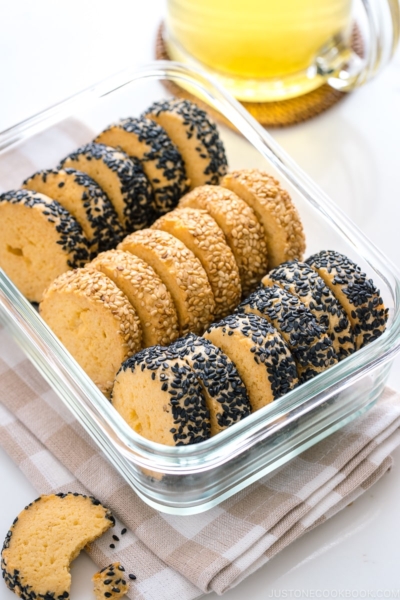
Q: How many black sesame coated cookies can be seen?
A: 12